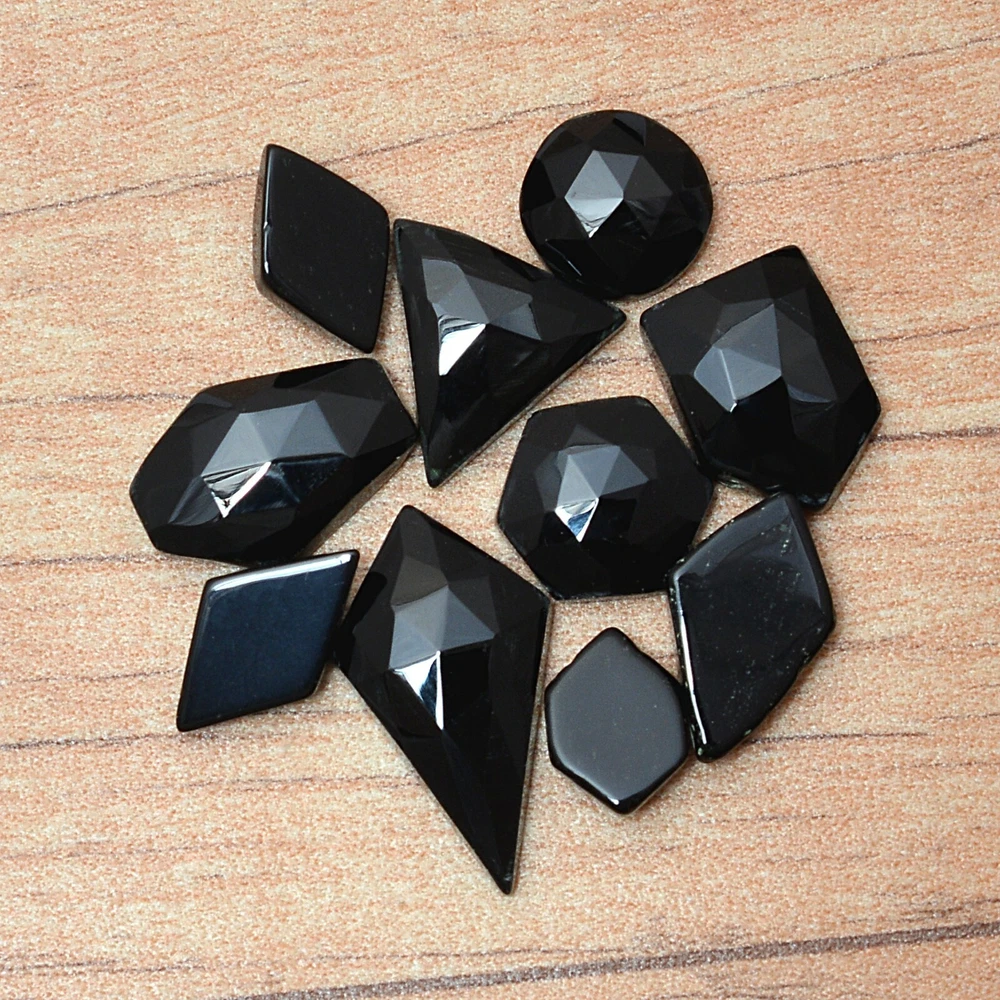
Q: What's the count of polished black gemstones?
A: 10